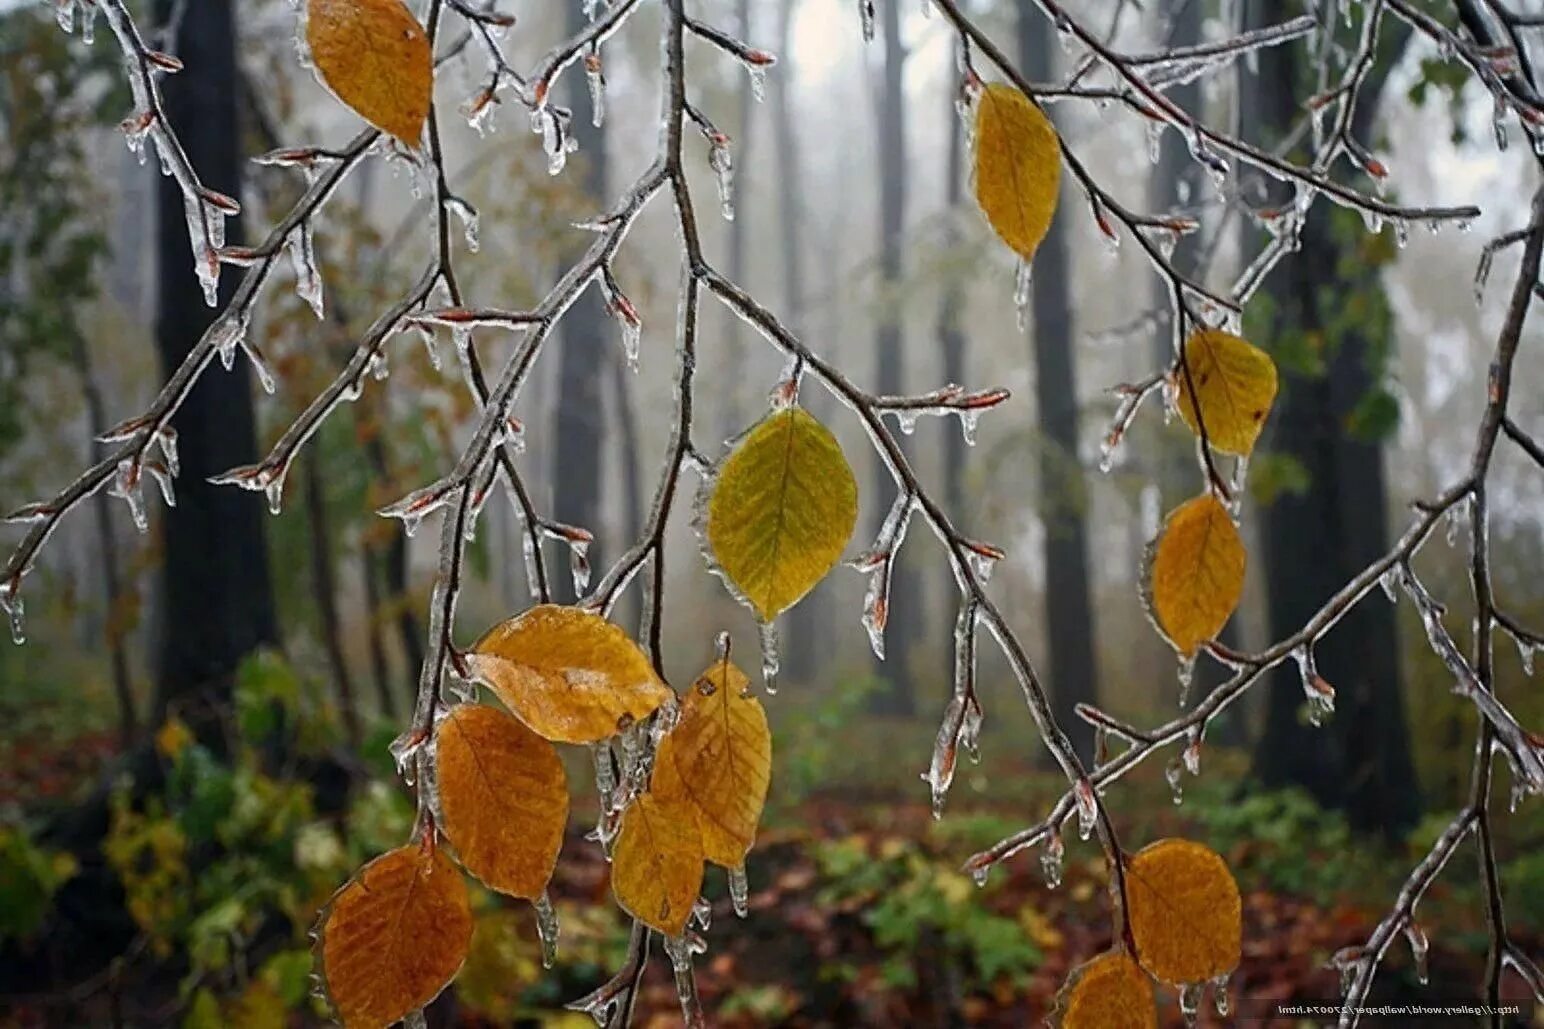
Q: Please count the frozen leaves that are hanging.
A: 12